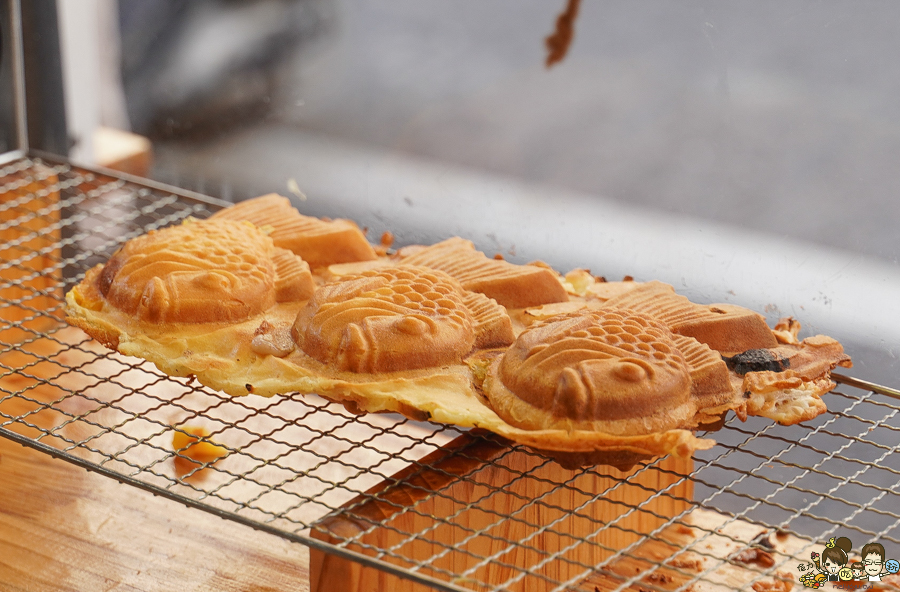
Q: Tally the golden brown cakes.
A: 3